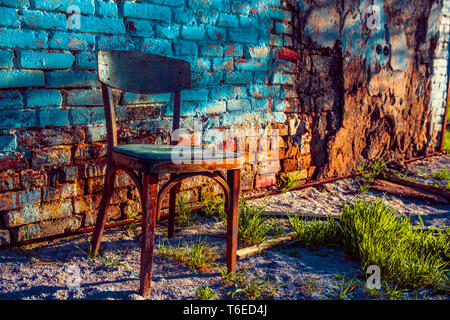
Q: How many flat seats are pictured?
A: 1